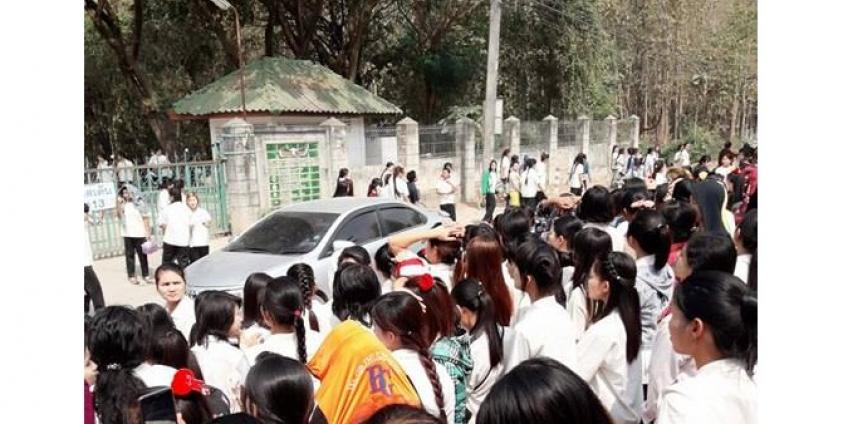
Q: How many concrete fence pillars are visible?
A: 9